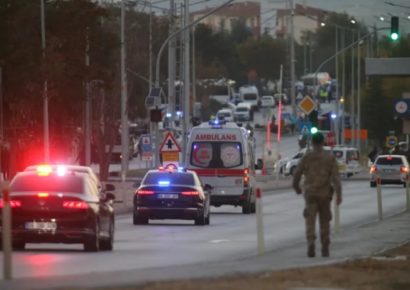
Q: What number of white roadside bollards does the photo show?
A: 5